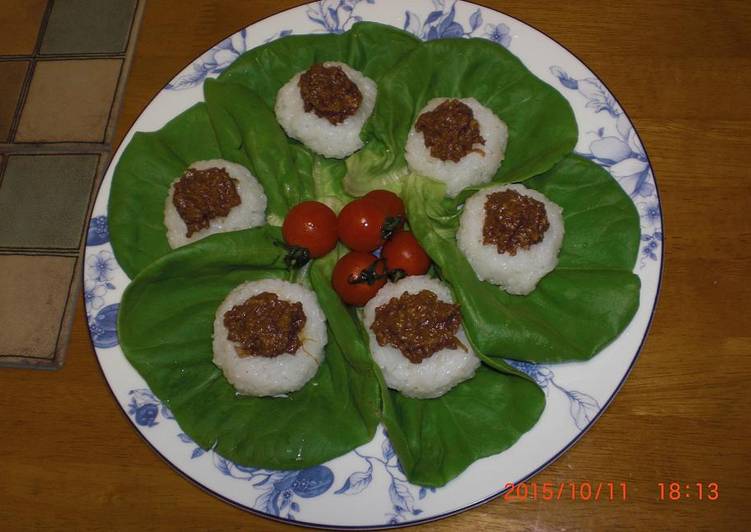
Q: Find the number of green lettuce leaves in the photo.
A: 6